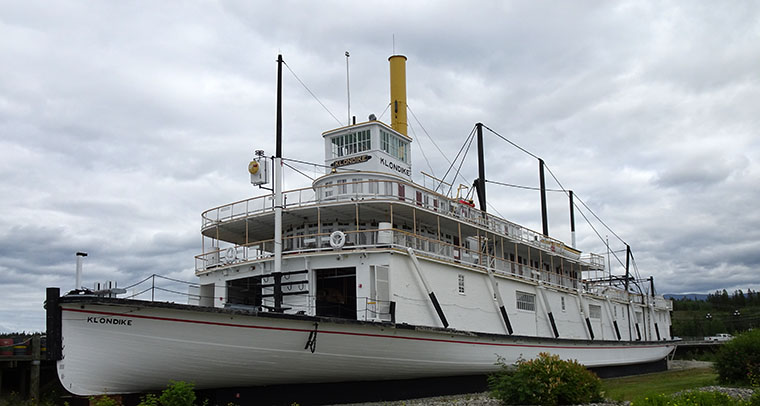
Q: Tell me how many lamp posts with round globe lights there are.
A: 2